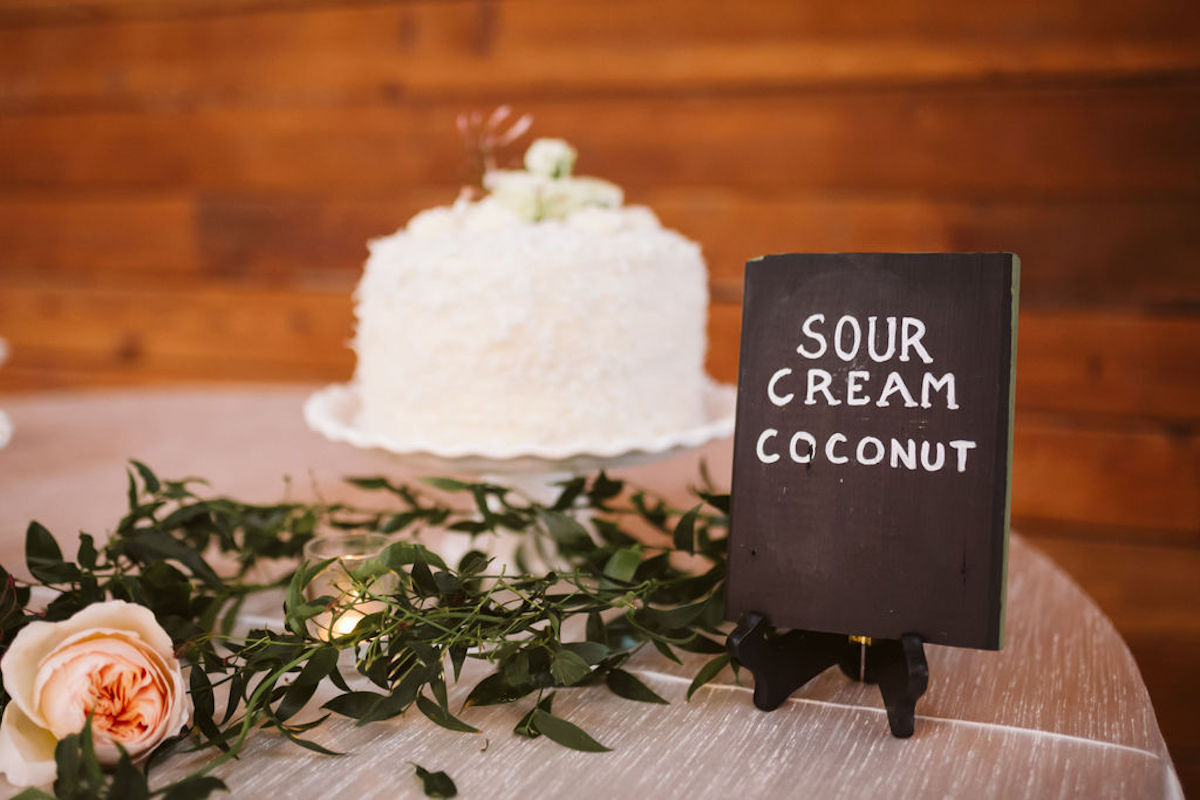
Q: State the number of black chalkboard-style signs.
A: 1